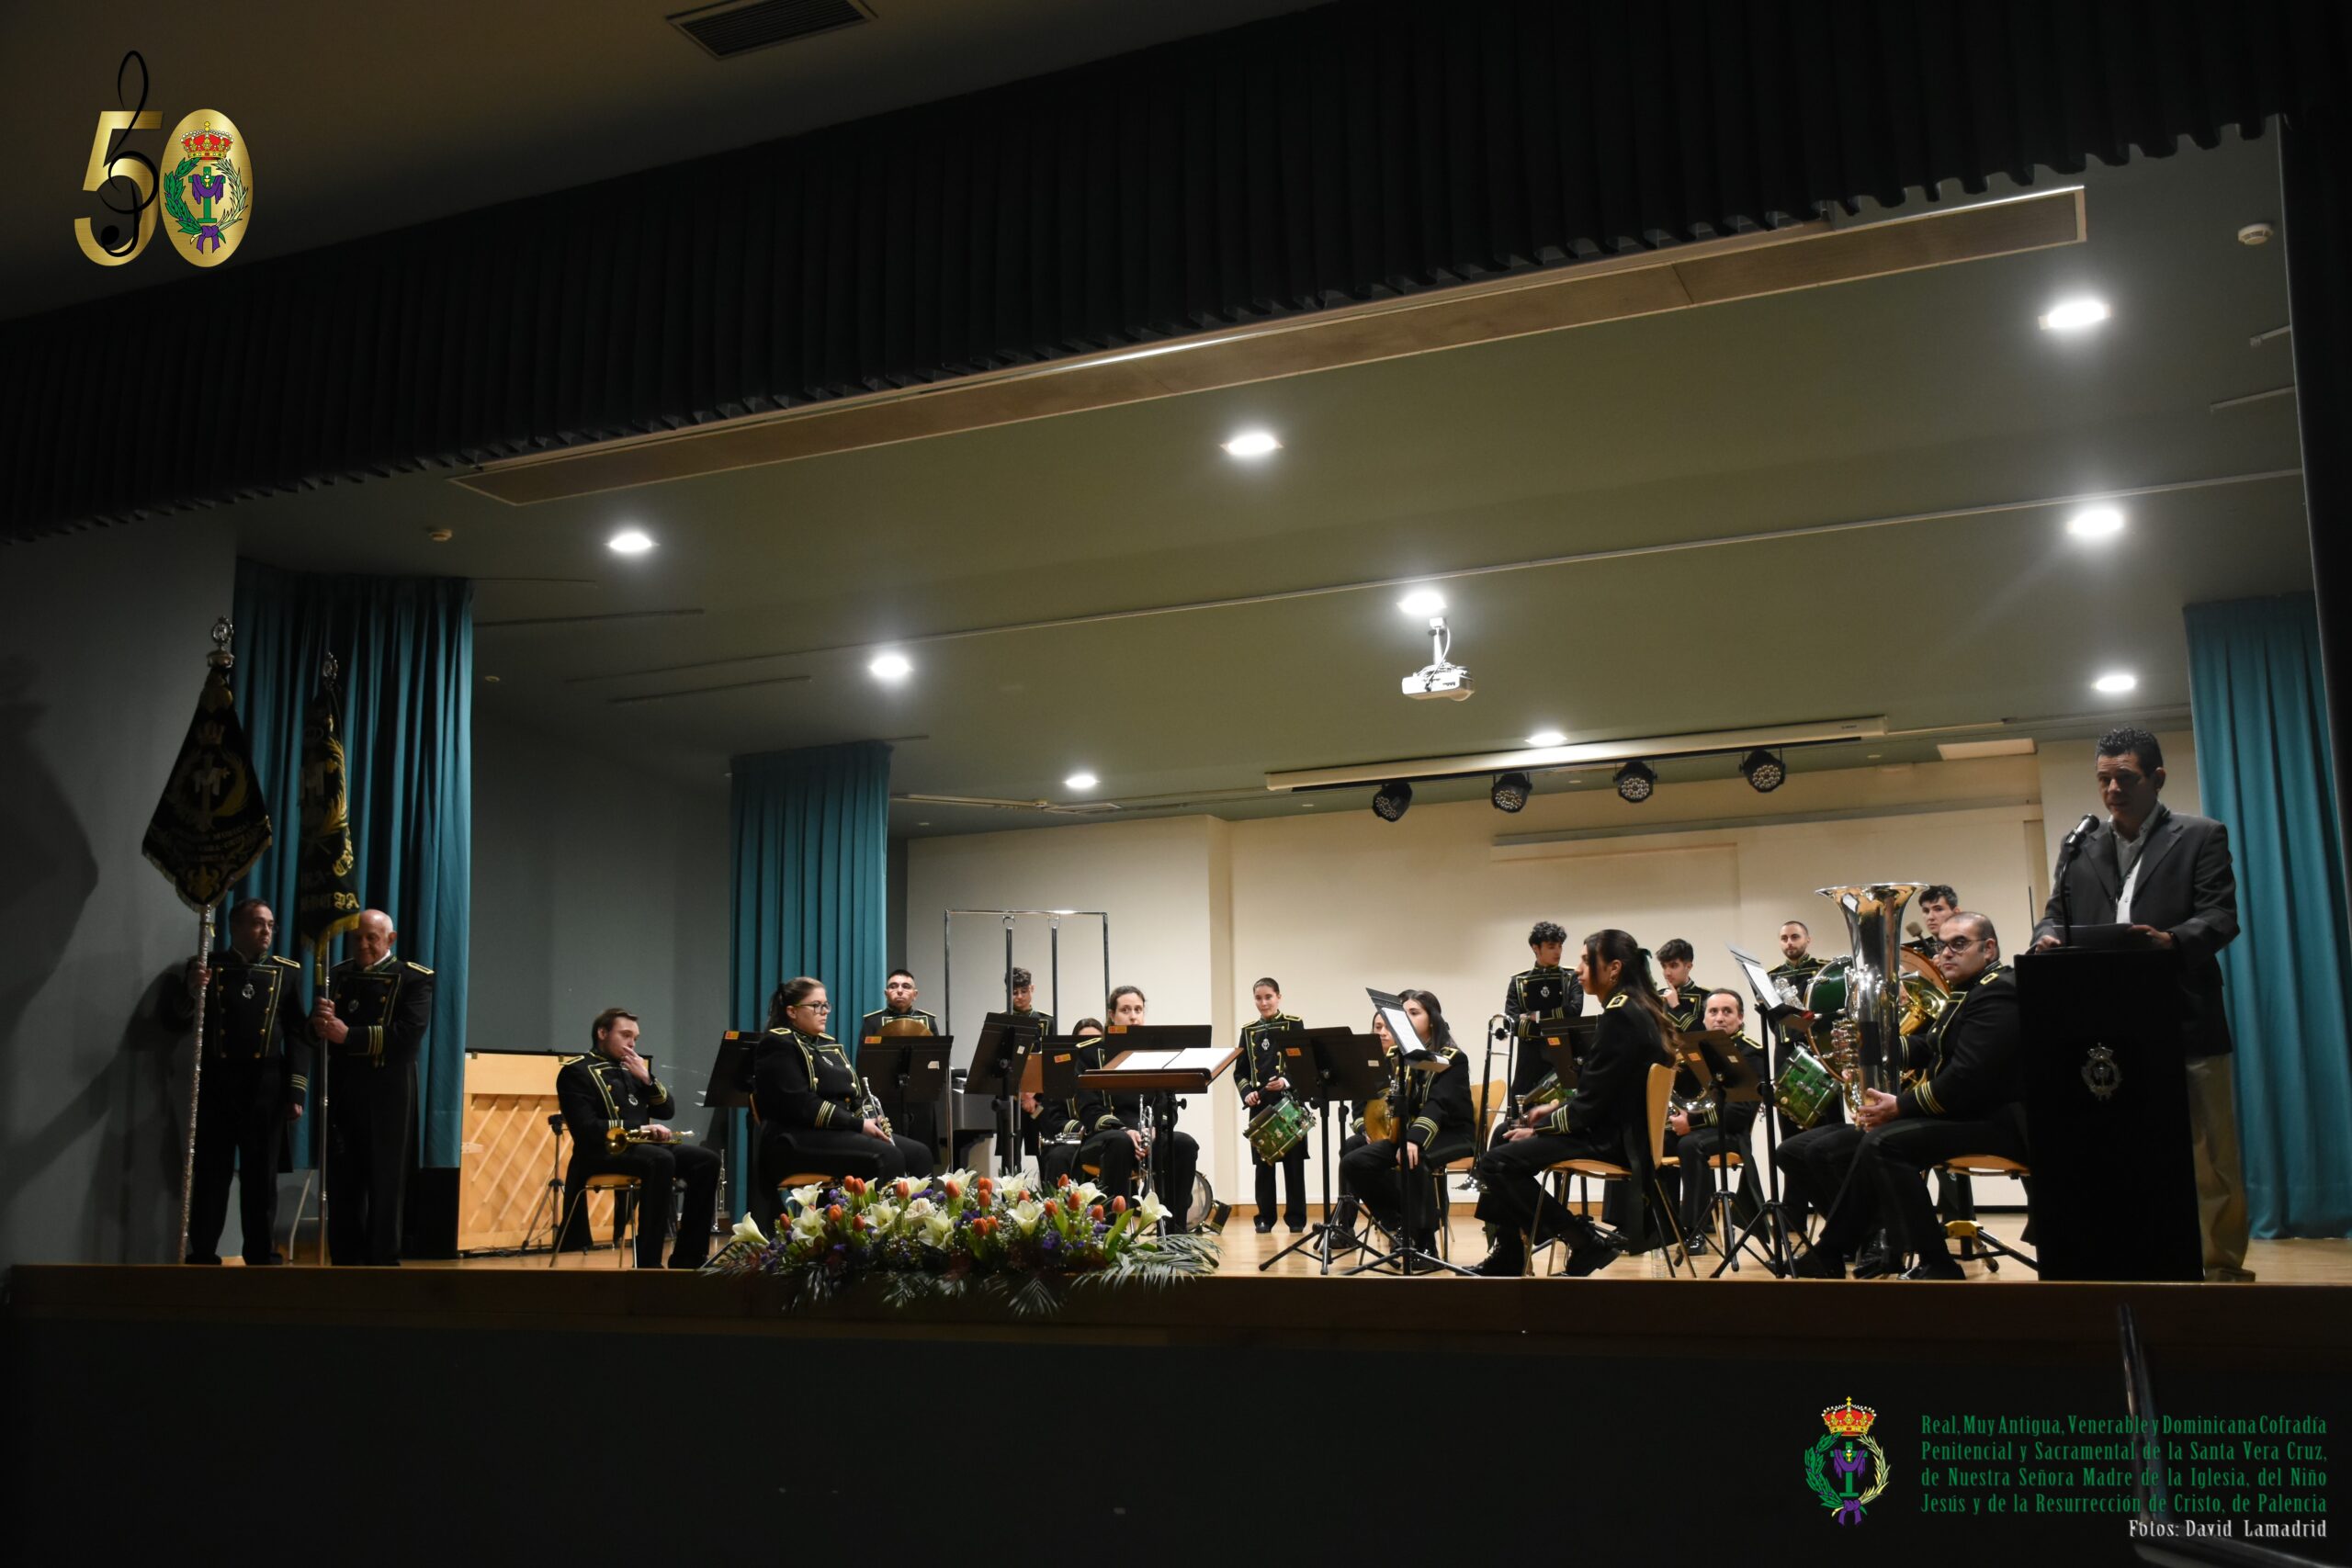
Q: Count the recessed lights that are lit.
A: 9